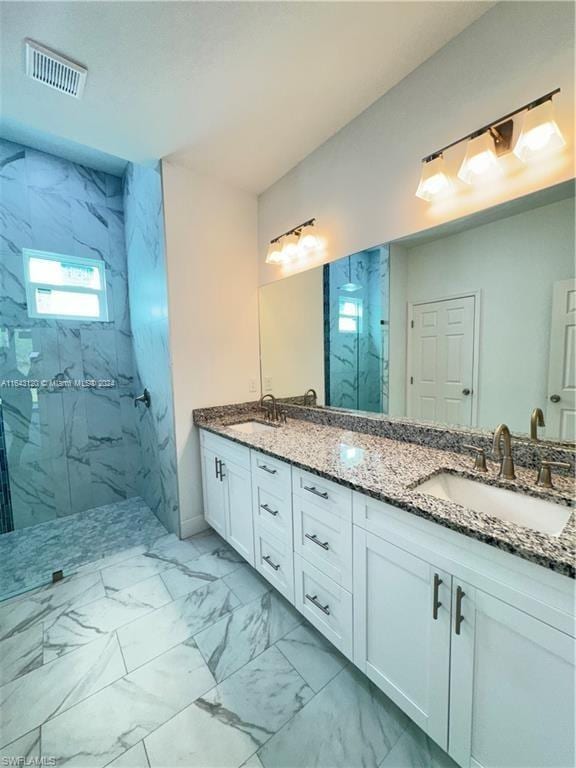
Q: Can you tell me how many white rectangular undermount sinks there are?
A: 2